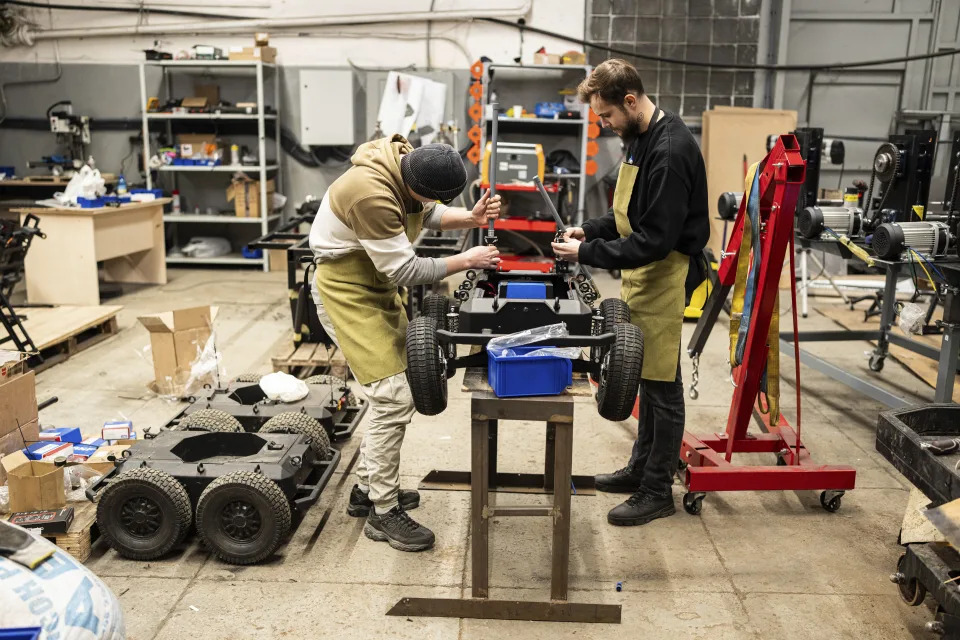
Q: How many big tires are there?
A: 10